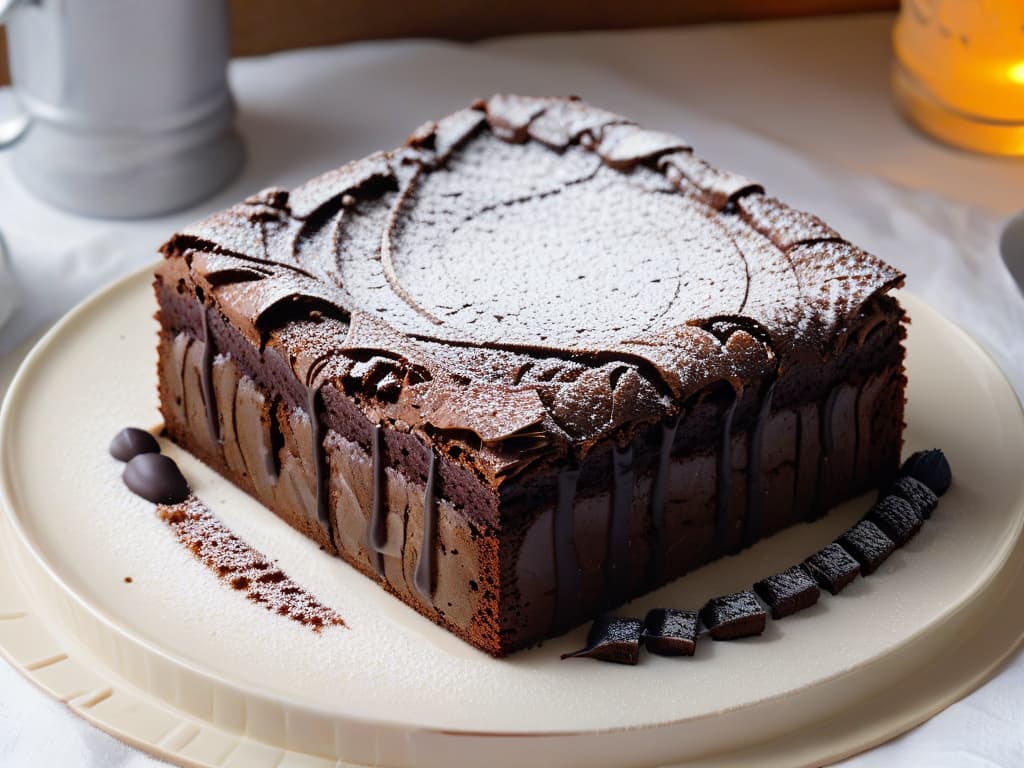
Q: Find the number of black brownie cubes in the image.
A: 8